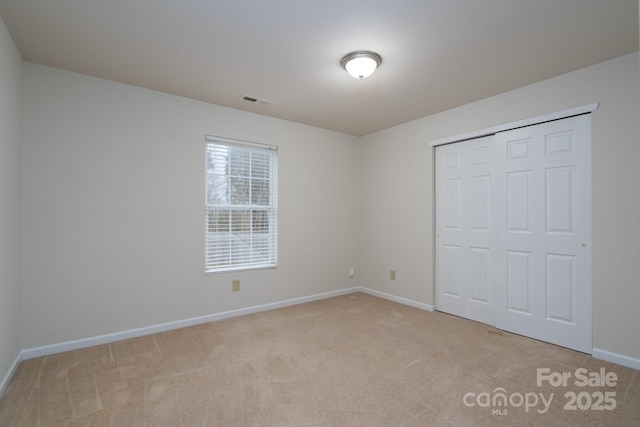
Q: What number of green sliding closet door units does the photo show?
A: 0